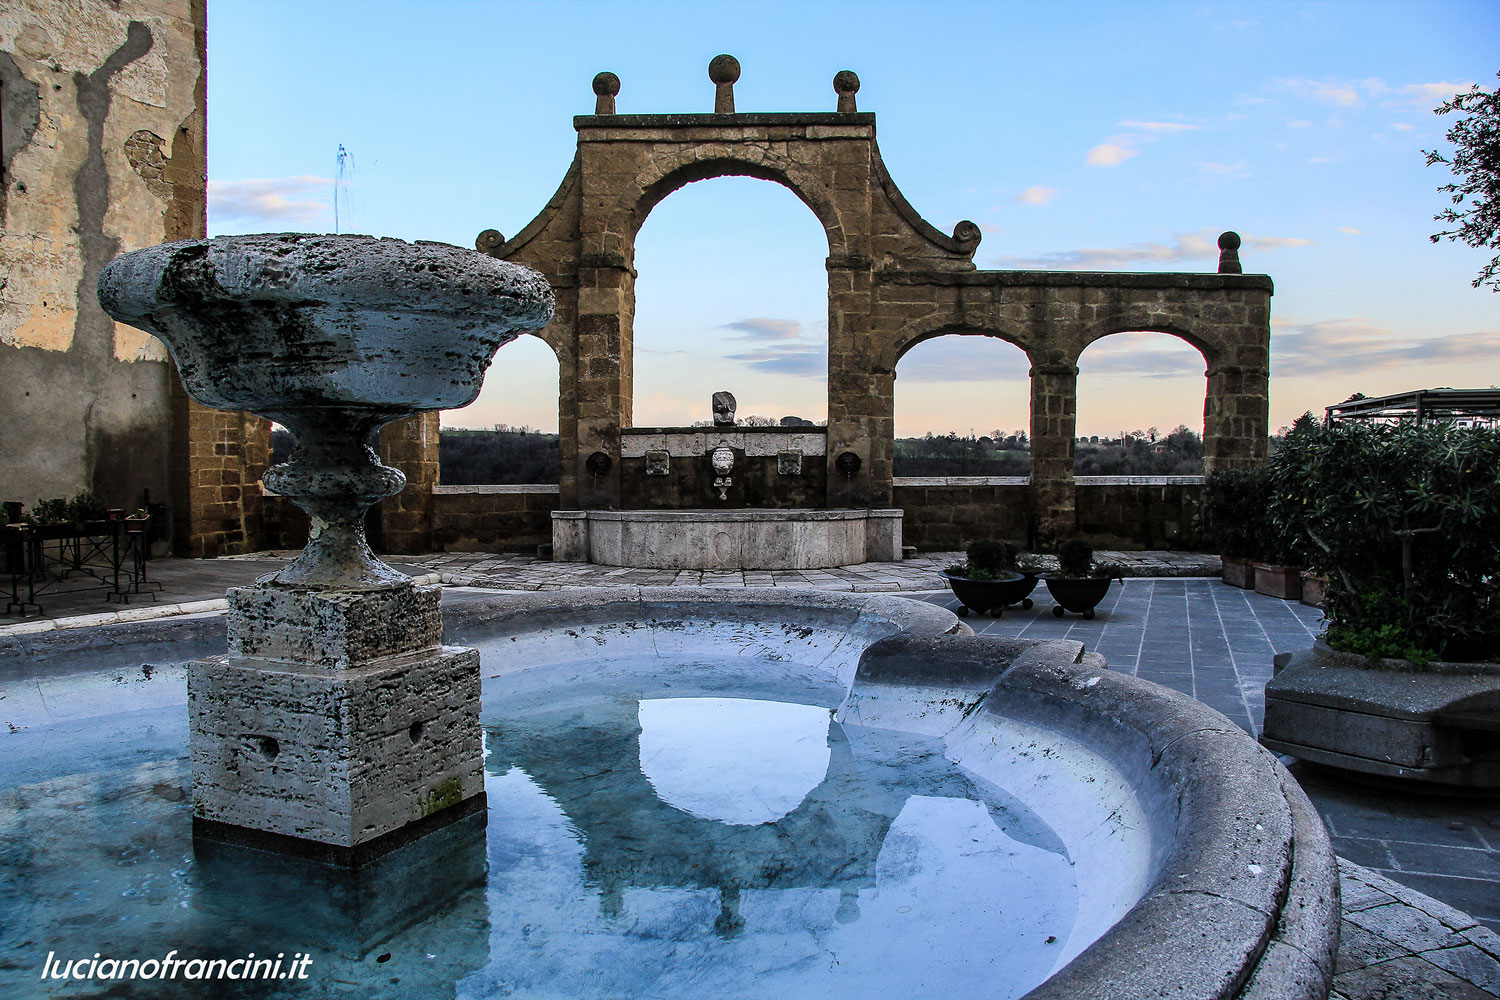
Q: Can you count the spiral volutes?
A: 2